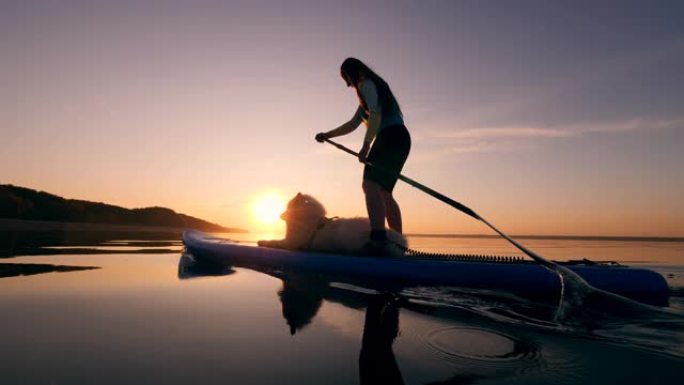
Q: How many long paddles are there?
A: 1